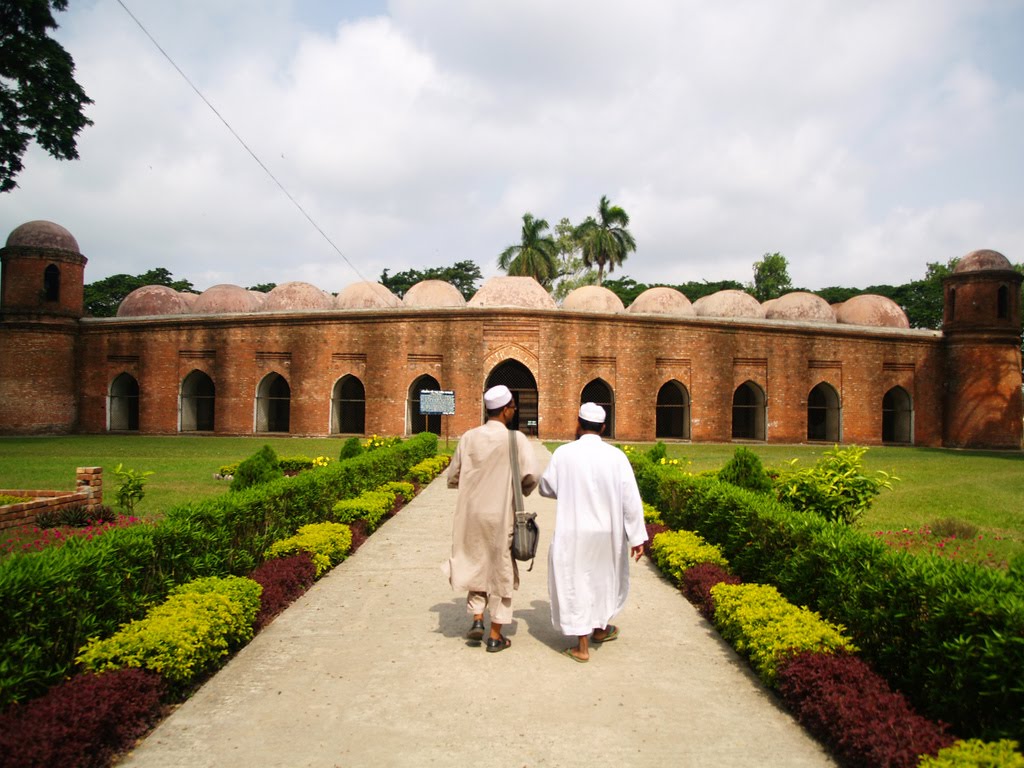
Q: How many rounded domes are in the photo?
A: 12